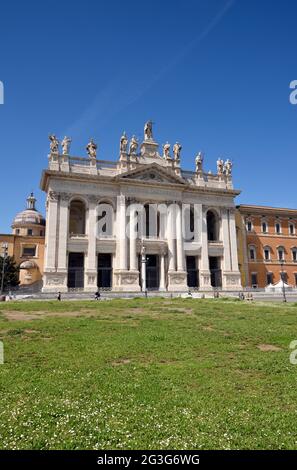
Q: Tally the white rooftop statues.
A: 11